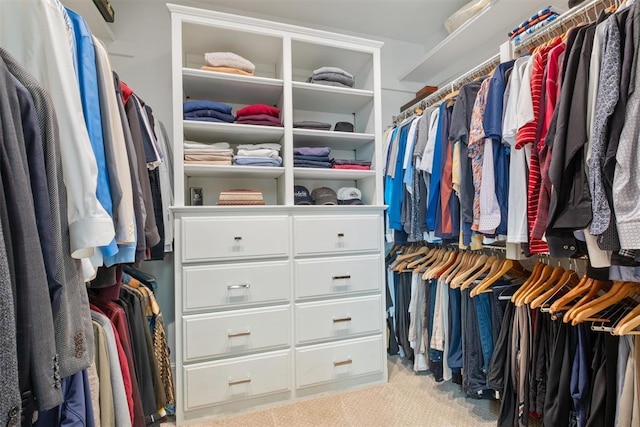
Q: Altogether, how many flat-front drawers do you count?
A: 8